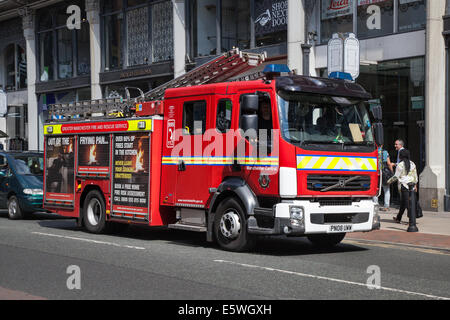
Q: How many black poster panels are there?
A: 3